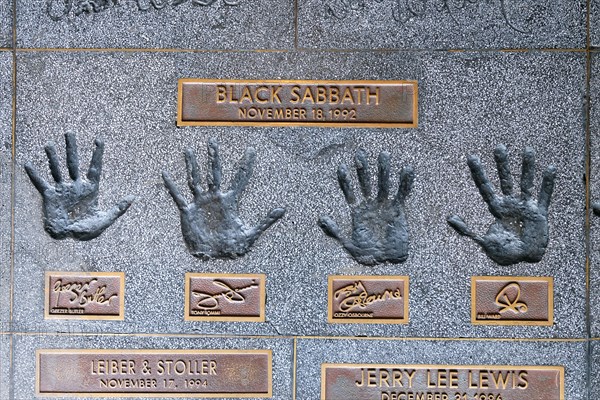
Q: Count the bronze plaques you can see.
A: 7